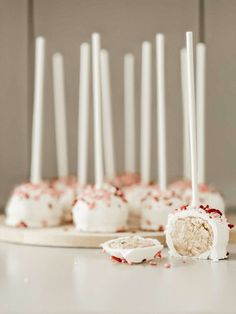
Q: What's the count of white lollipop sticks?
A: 11